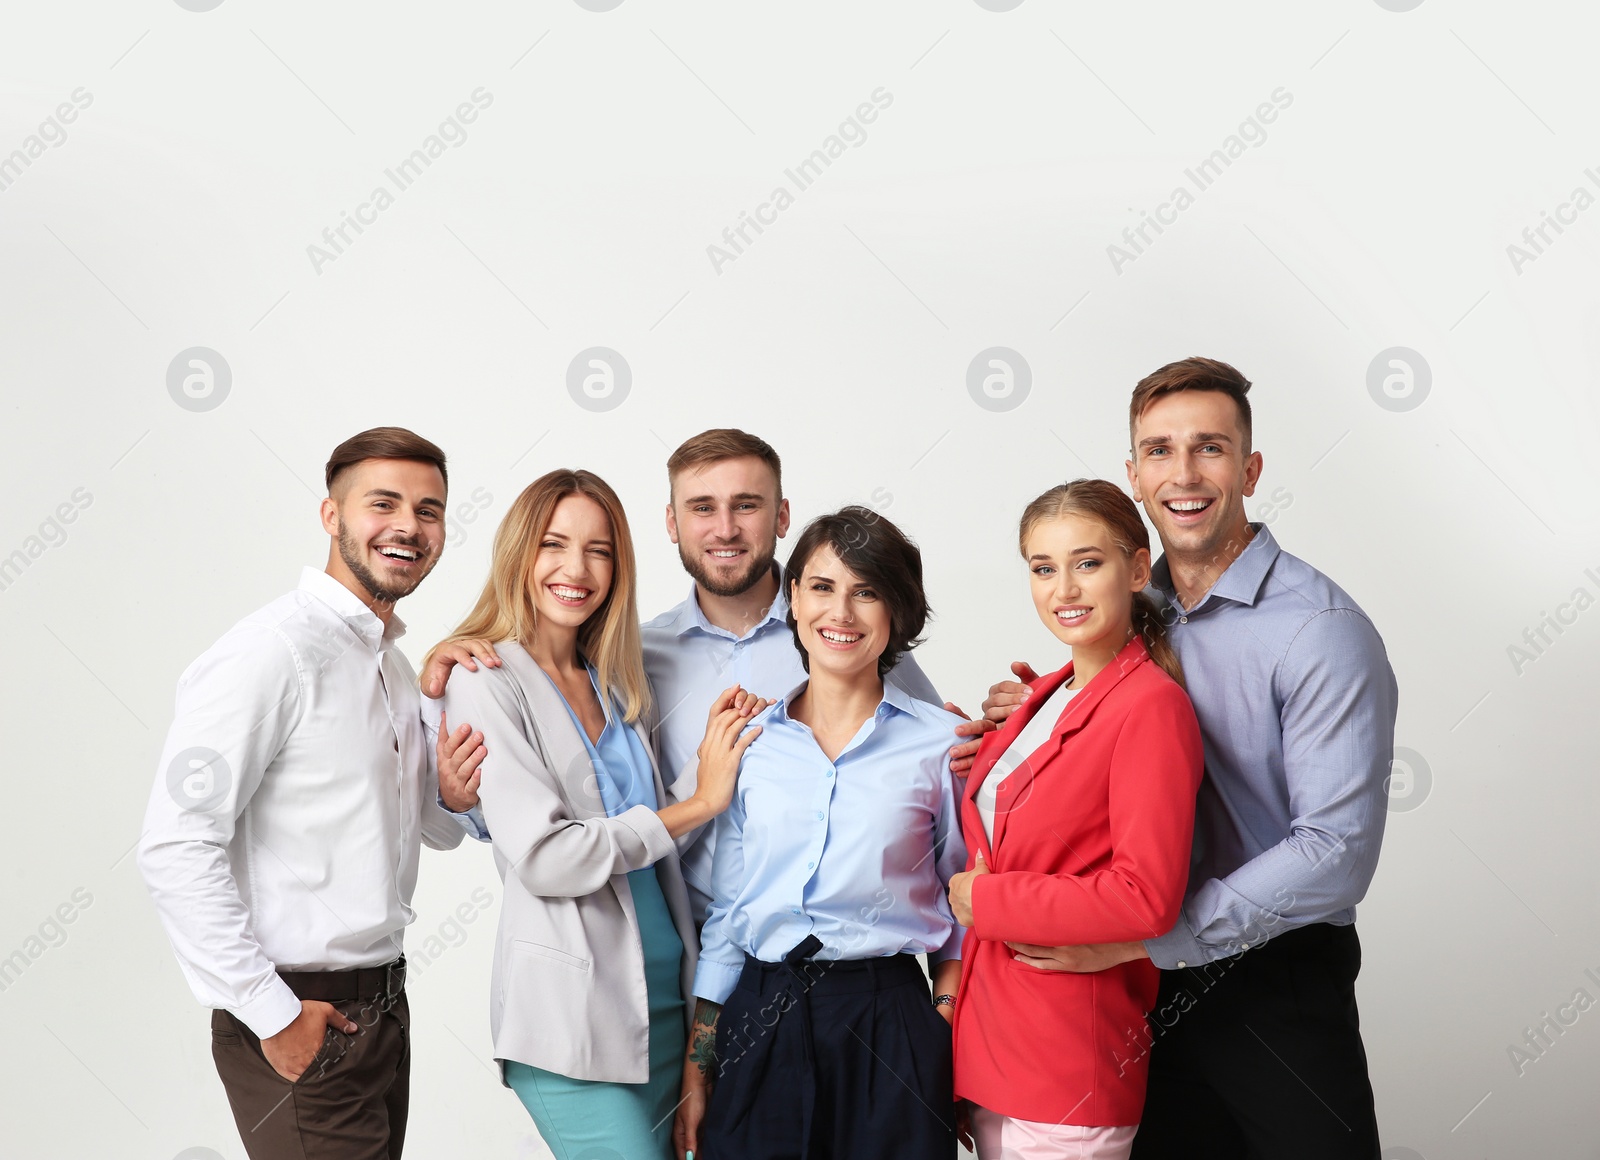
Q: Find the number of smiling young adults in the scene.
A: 6